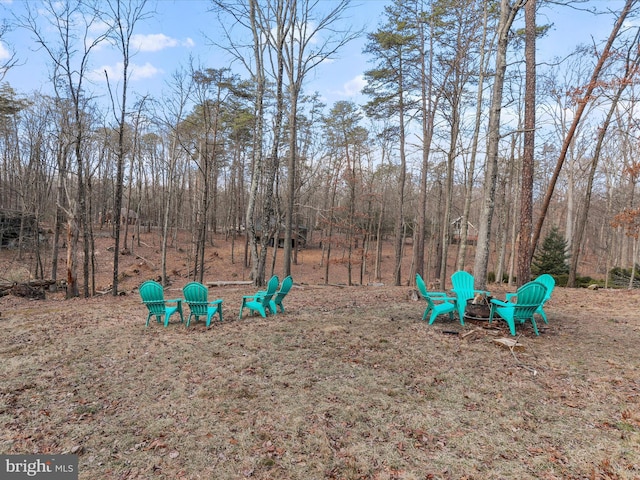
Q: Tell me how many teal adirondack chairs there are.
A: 8